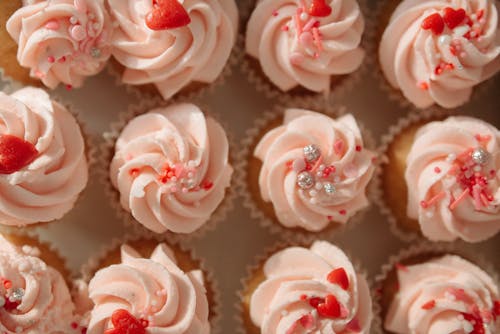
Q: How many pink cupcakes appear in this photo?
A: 12